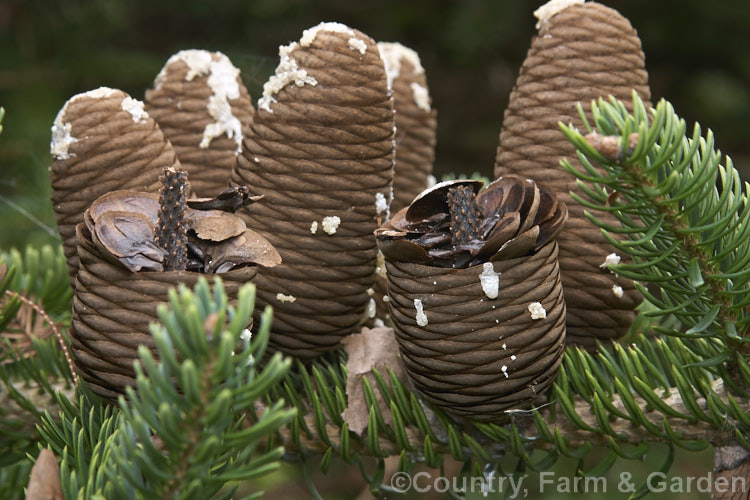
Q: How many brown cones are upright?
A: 7